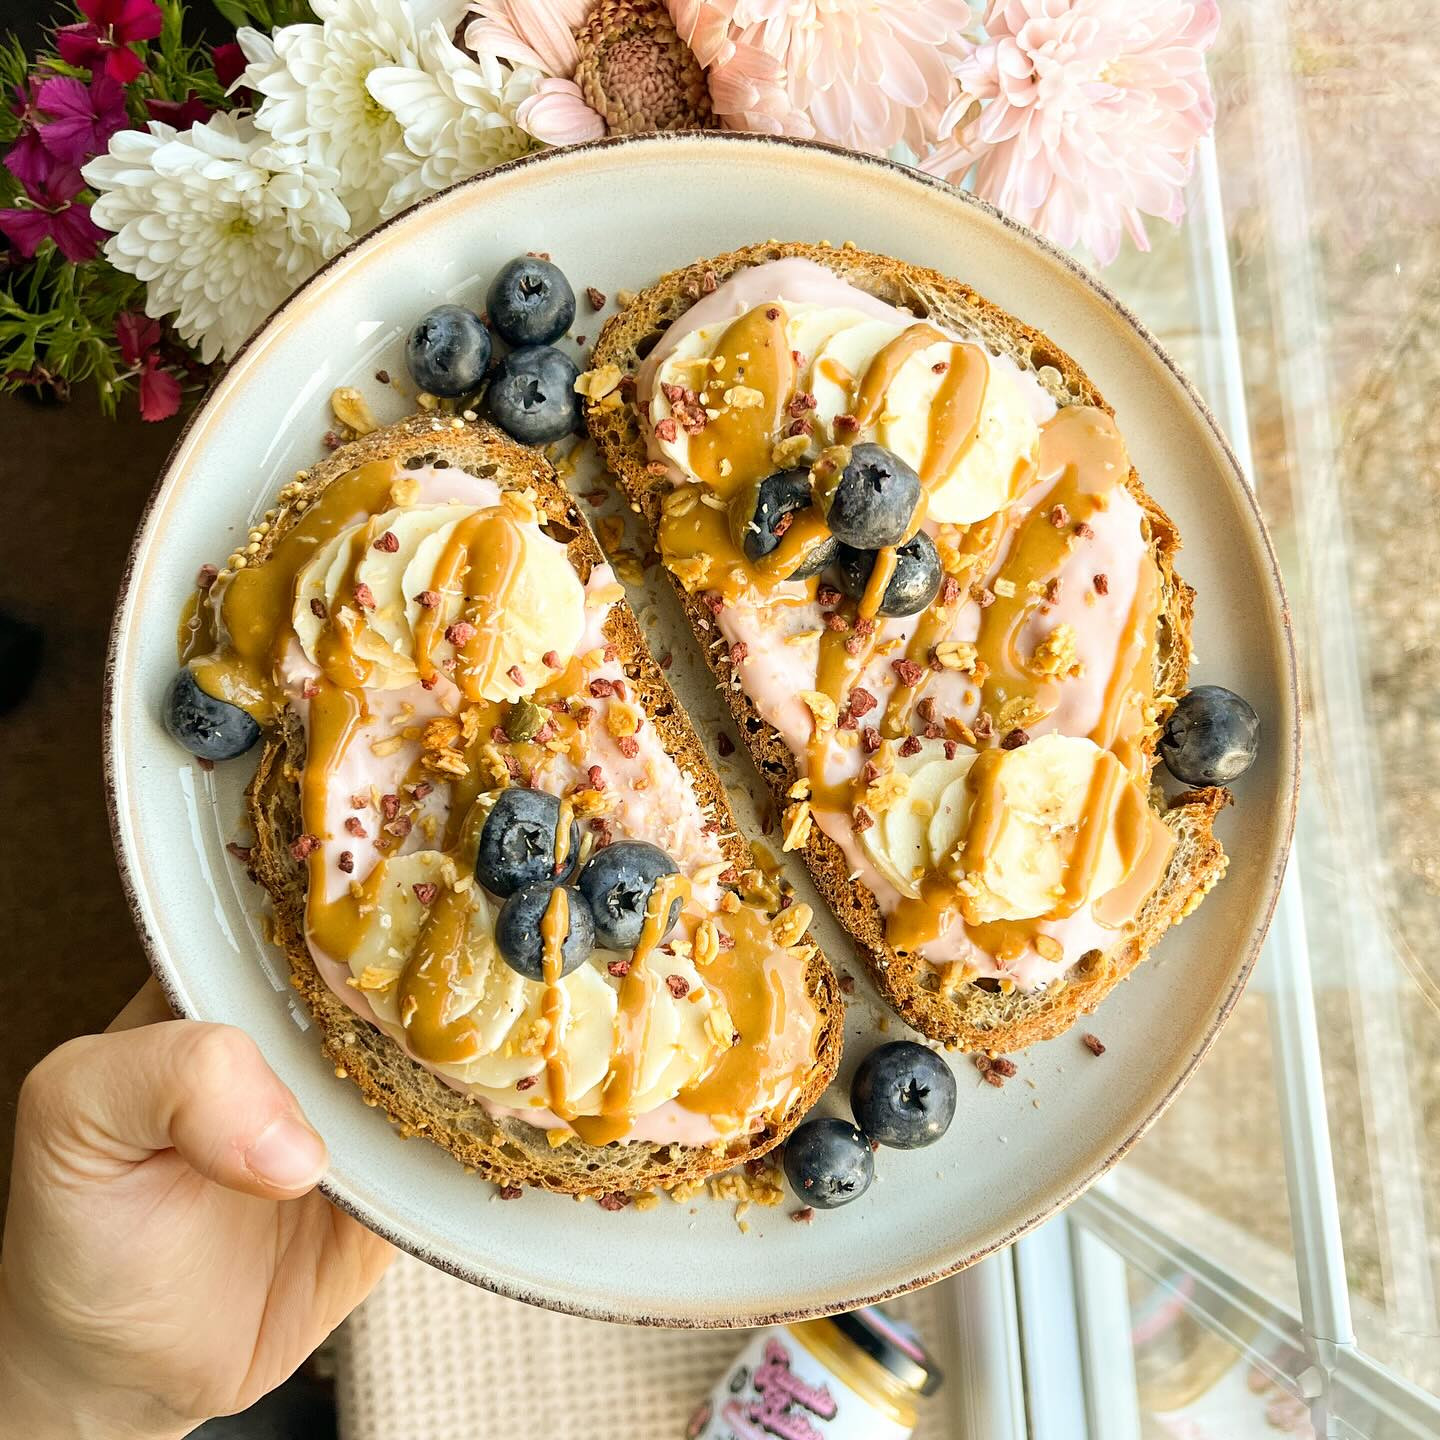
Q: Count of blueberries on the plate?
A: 13